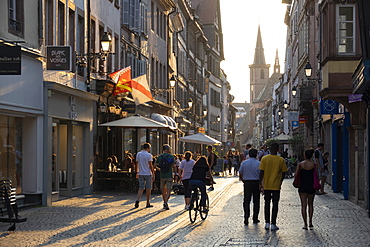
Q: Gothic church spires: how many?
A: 2